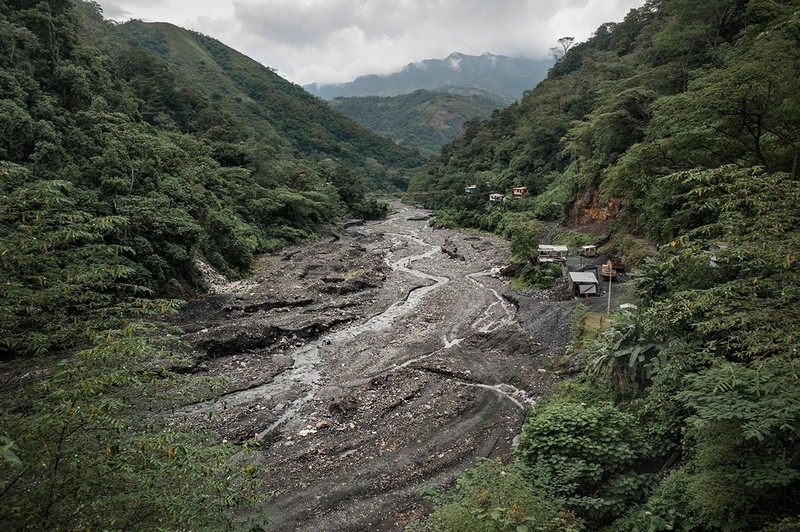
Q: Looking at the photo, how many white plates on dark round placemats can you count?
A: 0